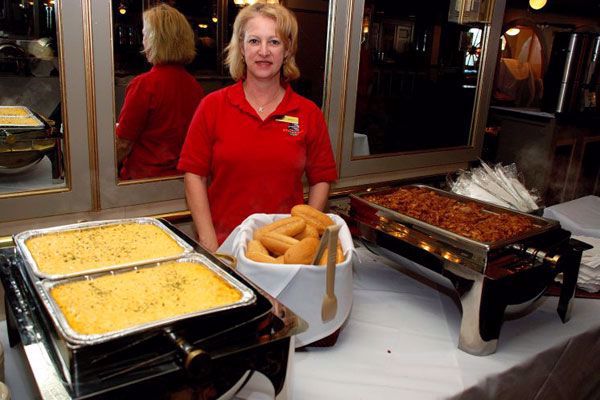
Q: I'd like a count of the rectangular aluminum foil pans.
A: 2